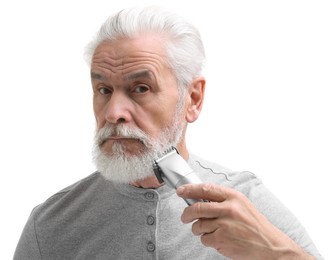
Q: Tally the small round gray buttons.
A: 3